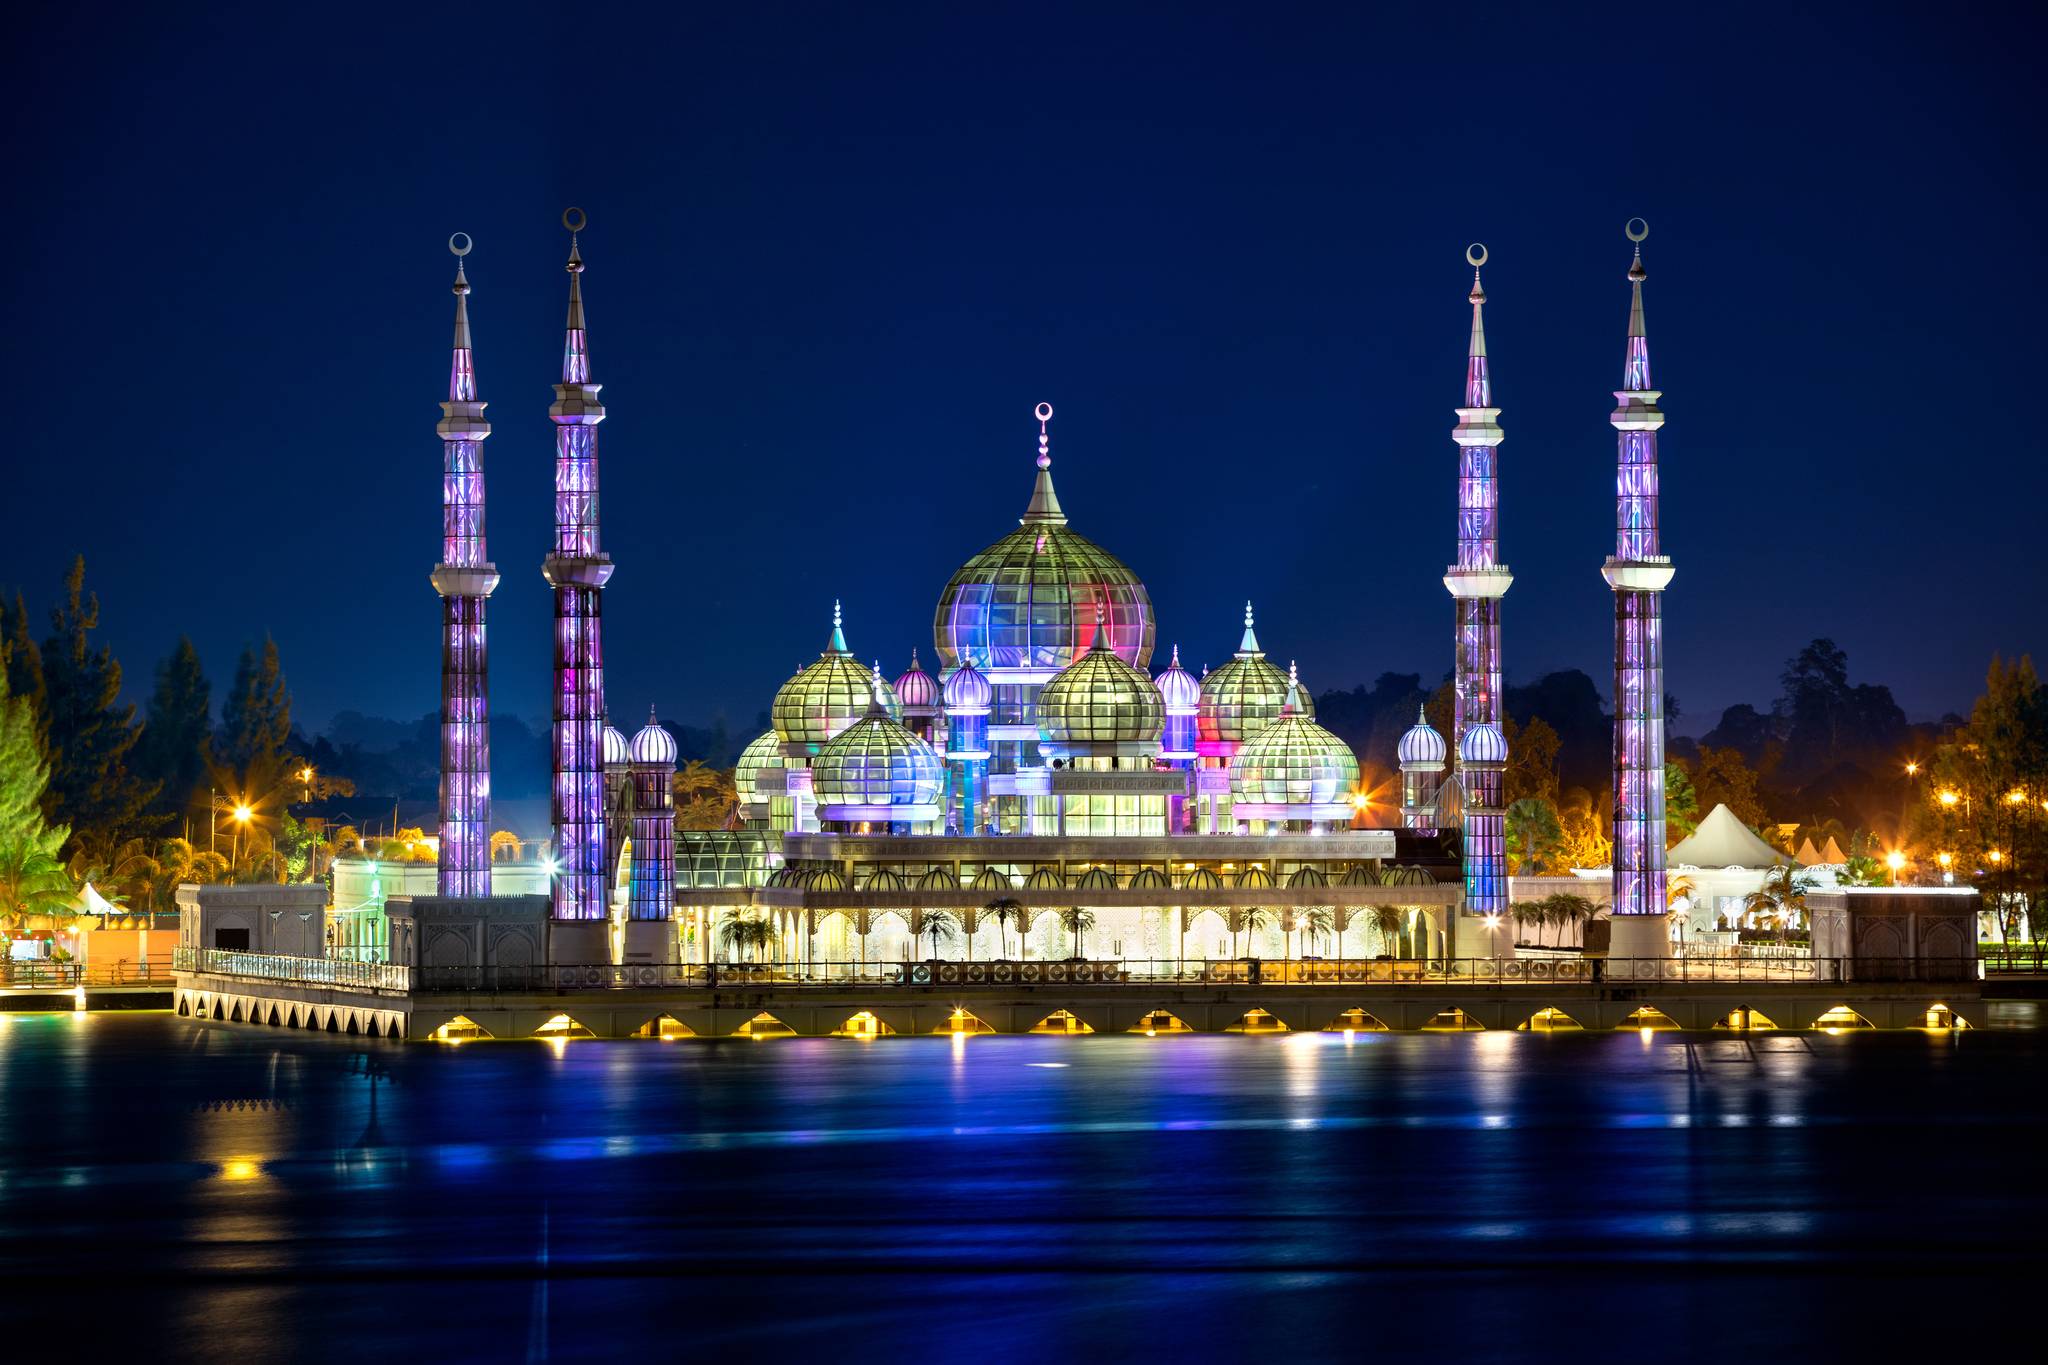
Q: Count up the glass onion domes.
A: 14